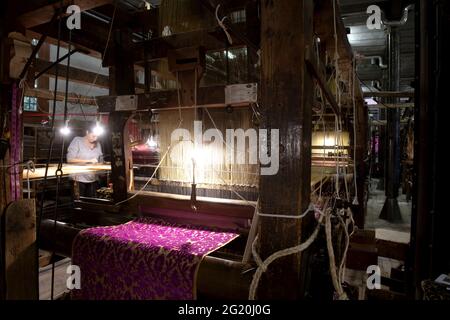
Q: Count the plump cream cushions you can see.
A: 0